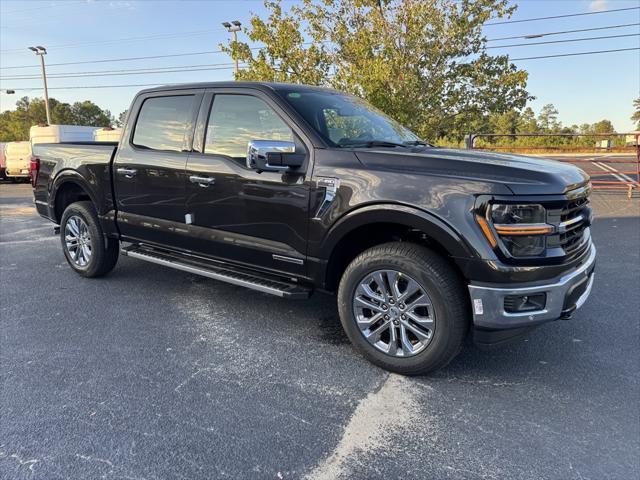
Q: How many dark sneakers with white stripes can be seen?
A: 0